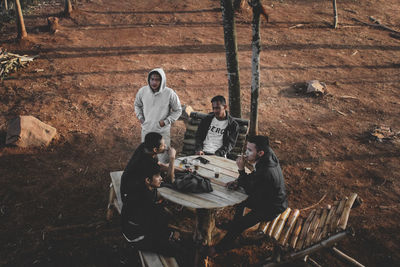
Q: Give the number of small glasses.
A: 2